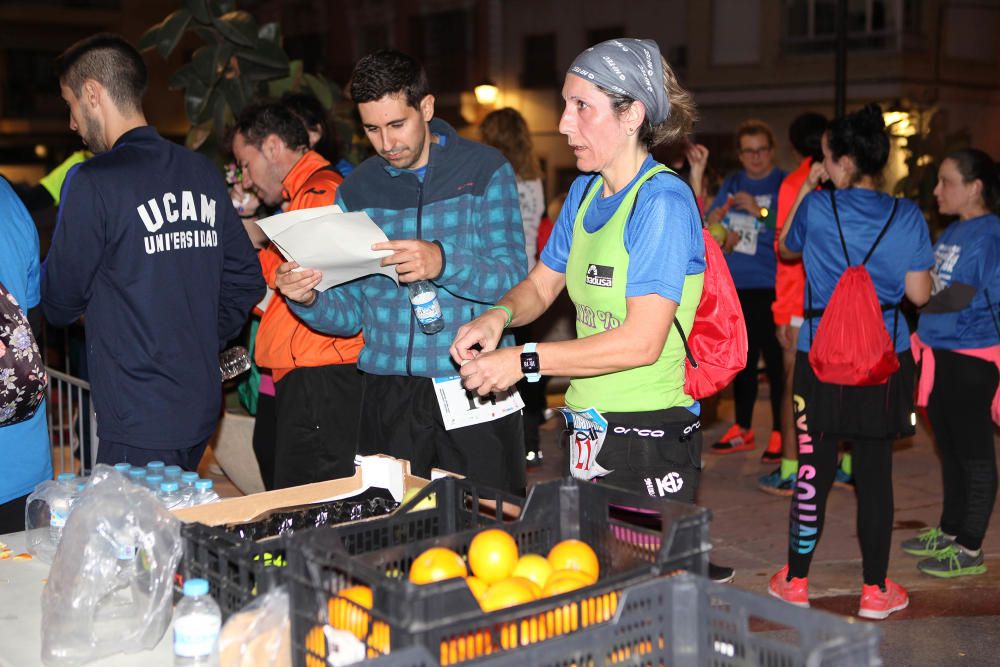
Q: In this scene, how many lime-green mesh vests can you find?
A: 1